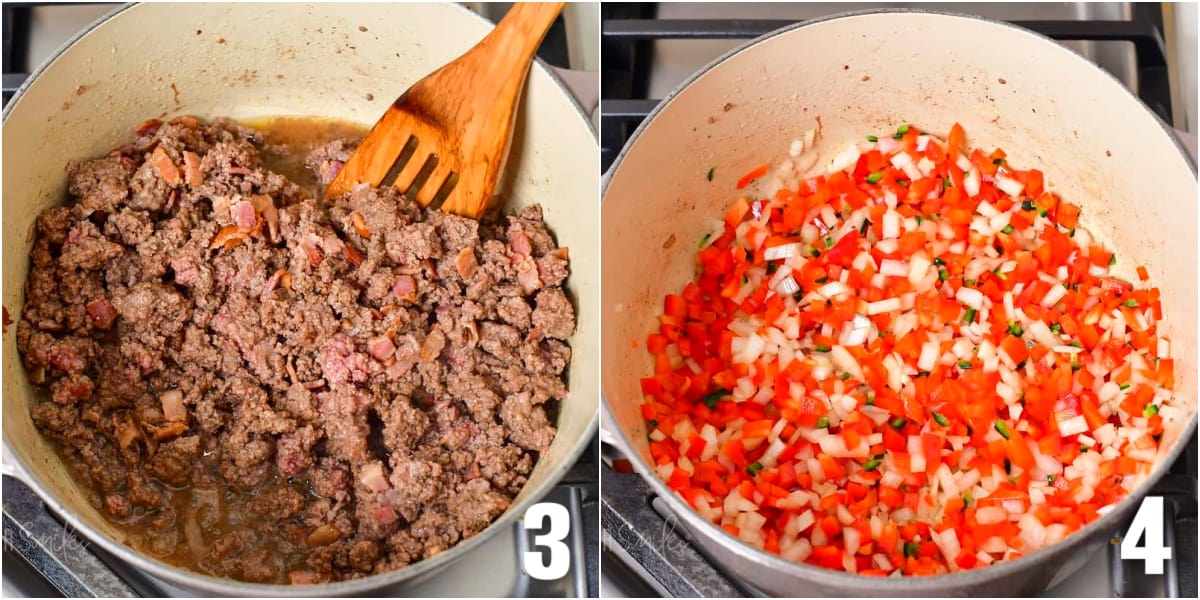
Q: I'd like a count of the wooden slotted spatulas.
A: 1